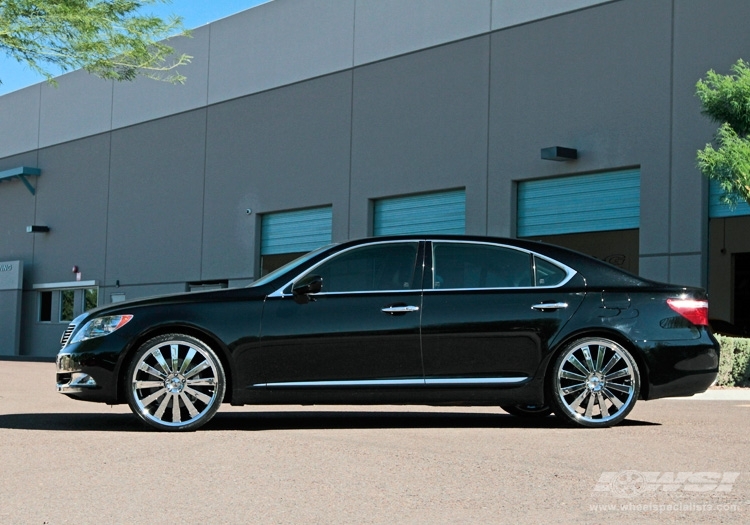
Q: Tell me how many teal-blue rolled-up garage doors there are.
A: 4